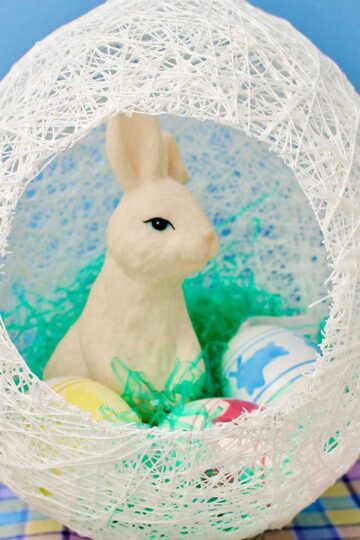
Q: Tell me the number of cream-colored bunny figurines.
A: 1